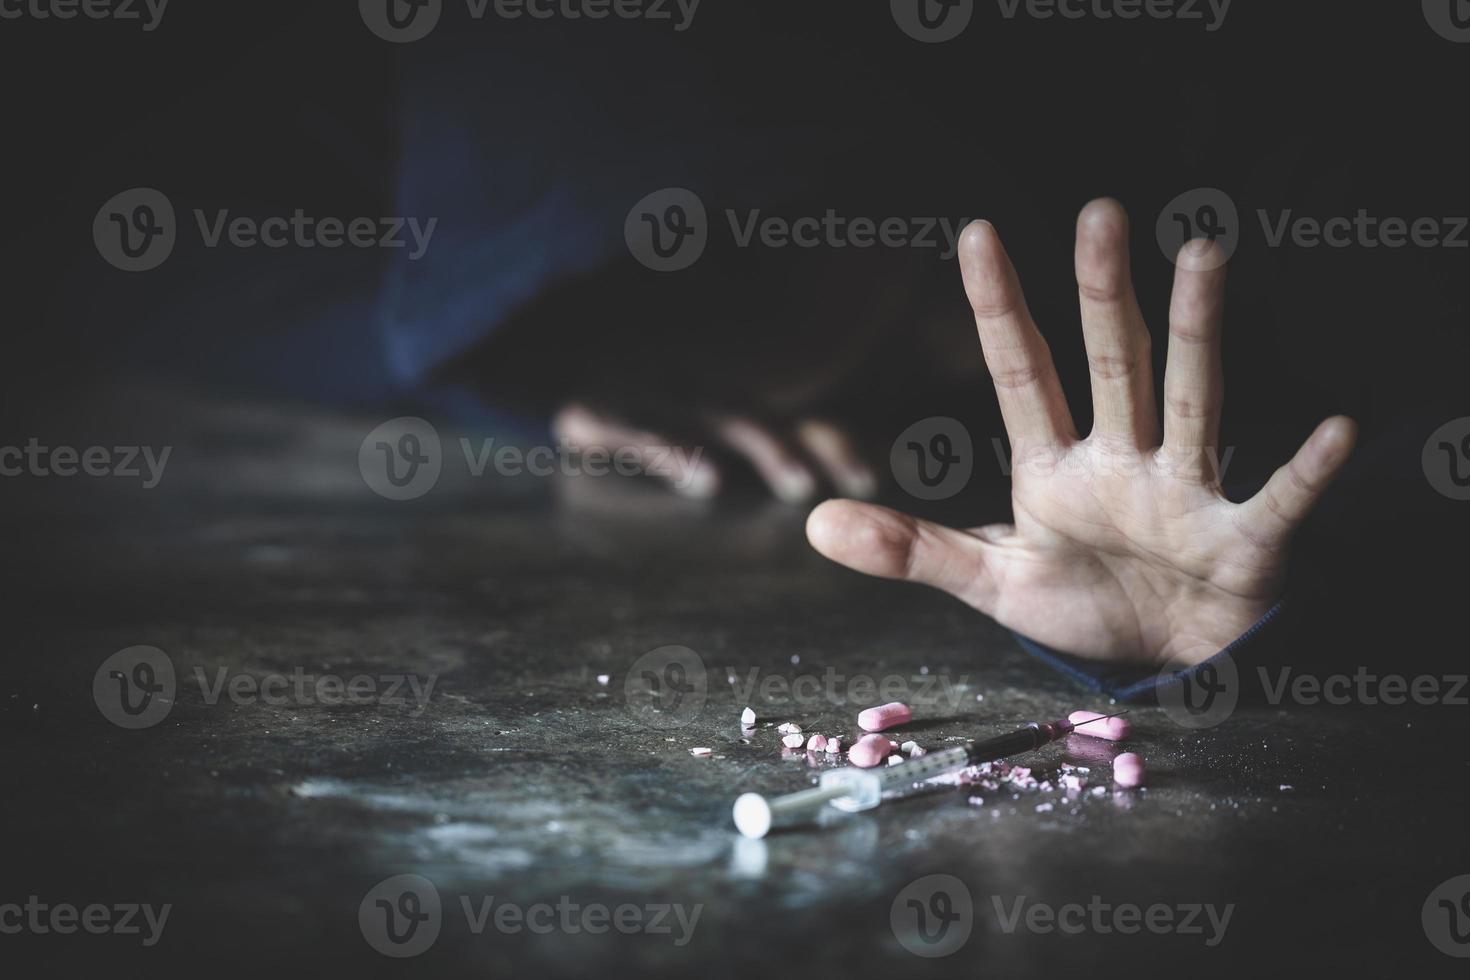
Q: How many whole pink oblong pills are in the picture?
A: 4